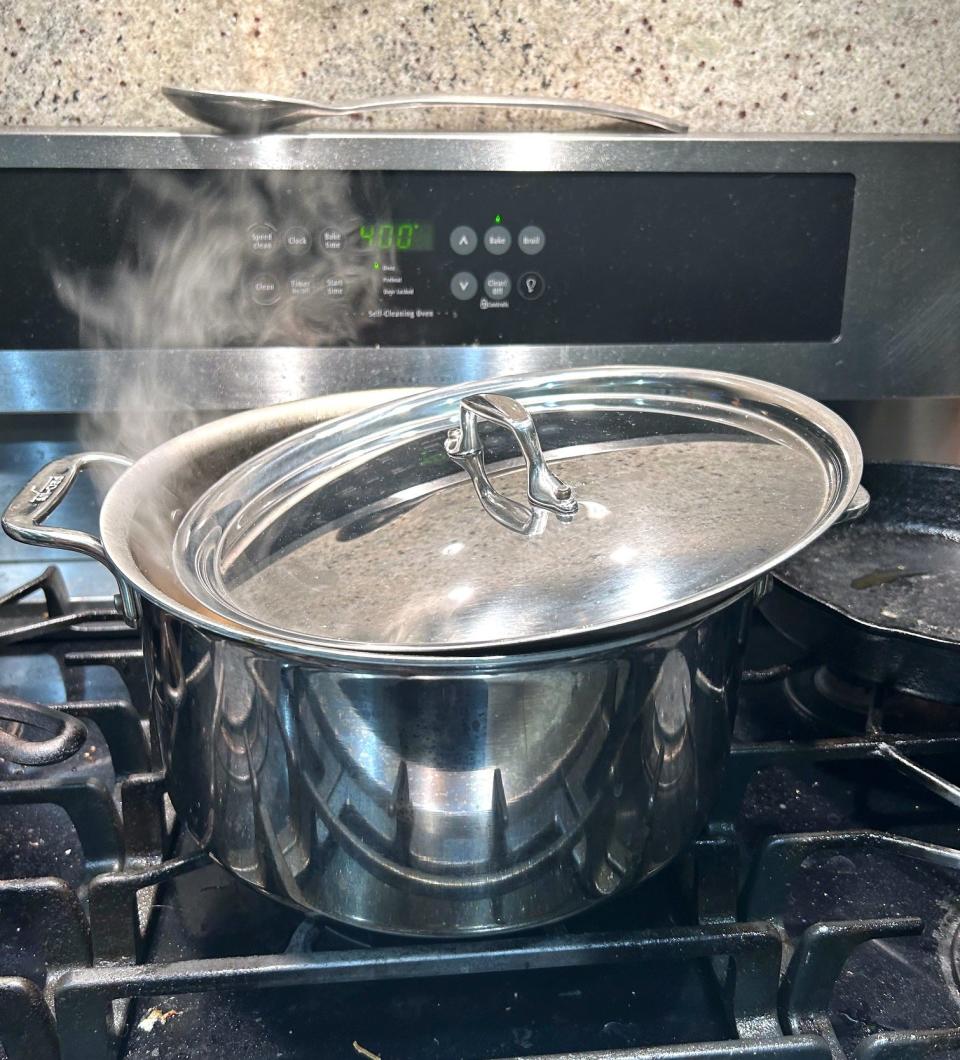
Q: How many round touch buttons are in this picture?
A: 12